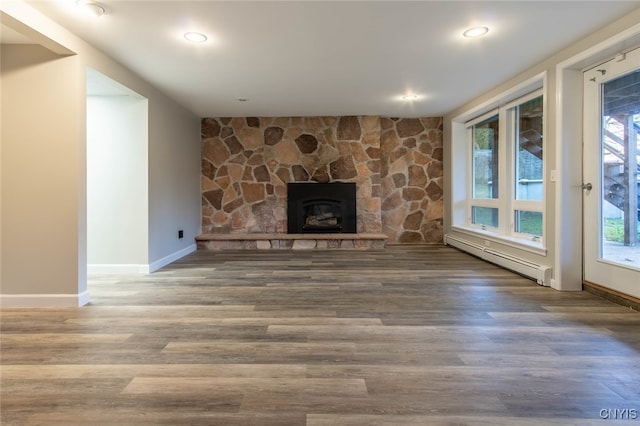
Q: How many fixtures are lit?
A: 4